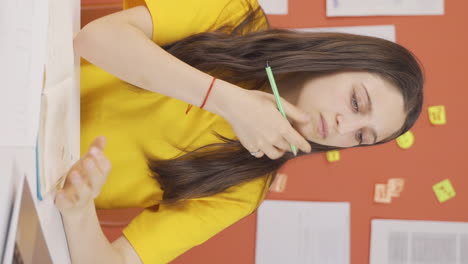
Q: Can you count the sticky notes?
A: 7